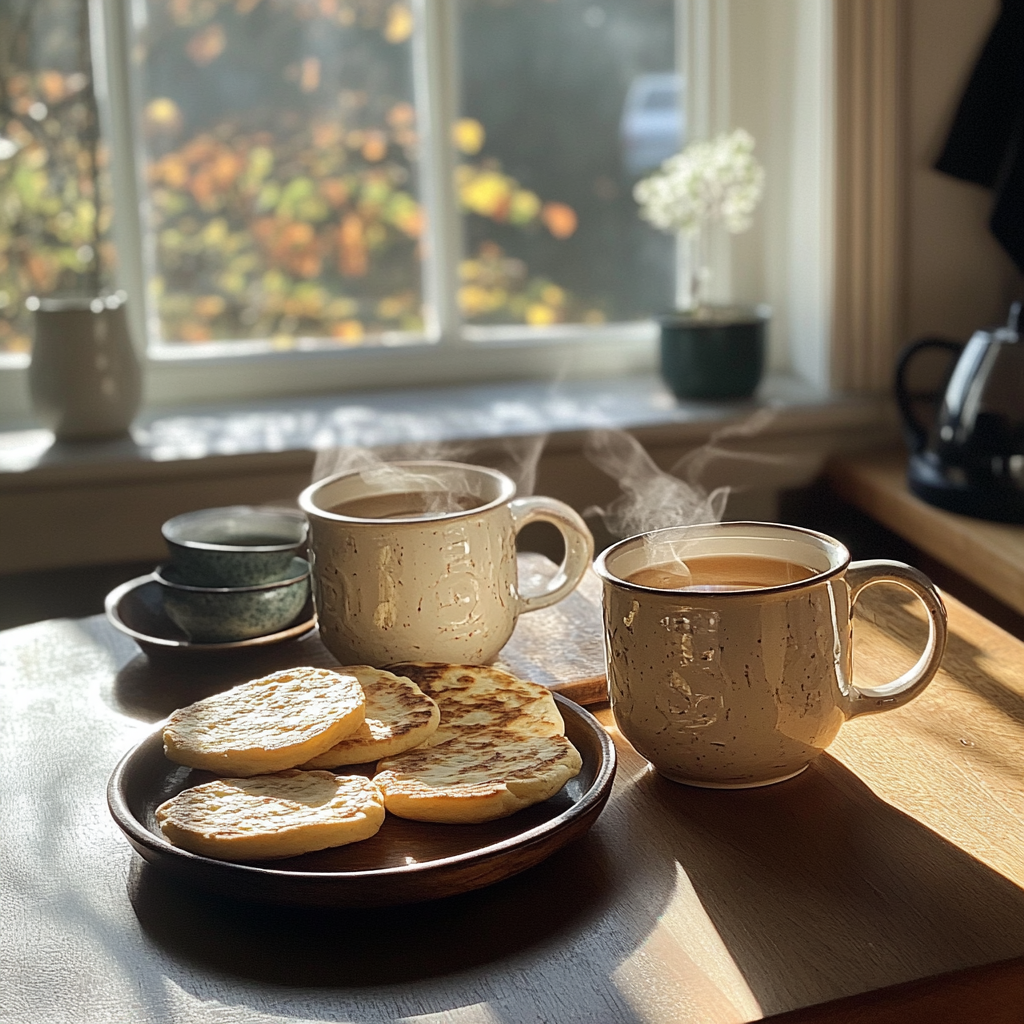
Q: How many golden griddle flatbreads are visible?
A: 5